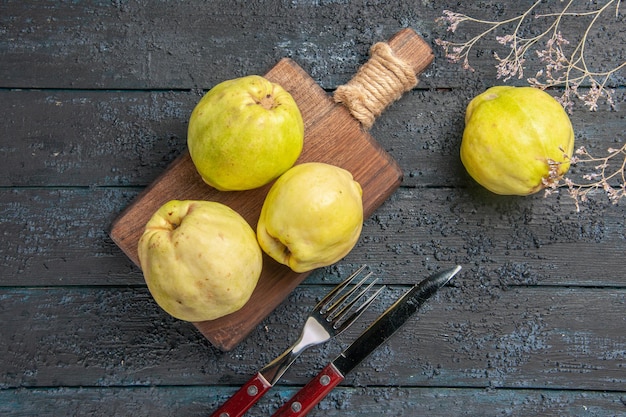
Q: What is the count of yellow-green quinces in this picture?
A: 4